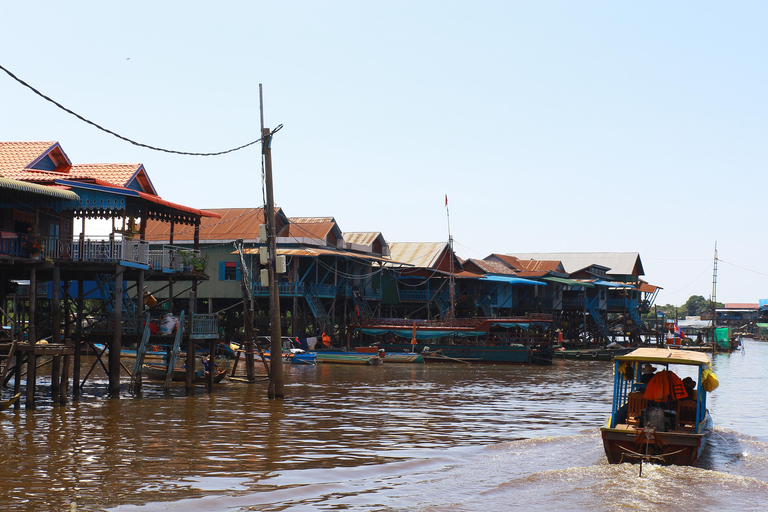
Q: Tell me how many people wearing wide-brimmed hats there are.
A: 1